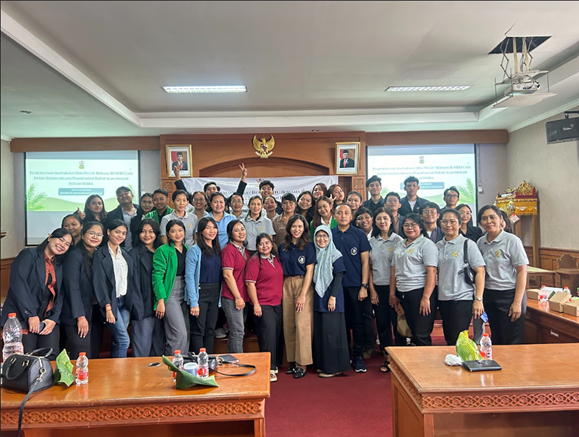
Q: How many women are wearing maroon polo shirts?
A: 2